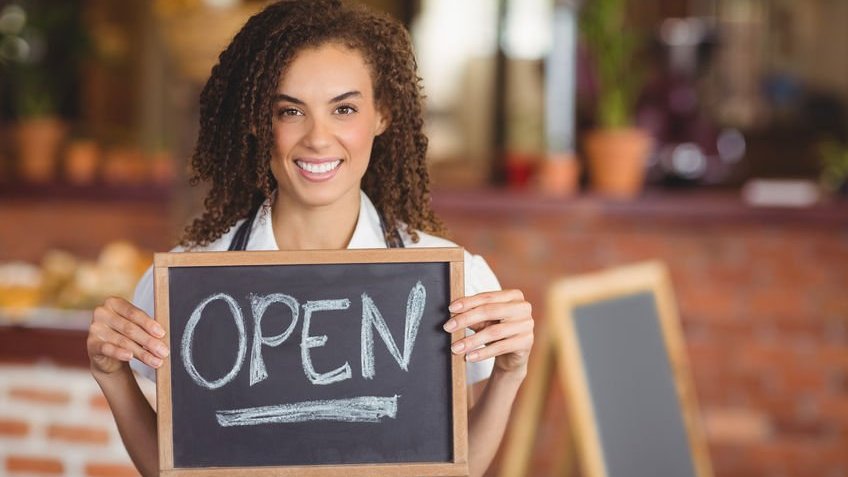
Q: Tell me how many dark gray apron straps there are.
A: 2